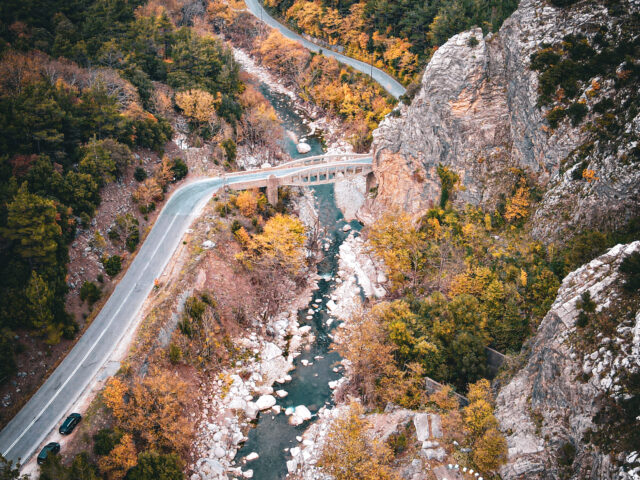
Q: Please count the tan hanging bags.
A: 0